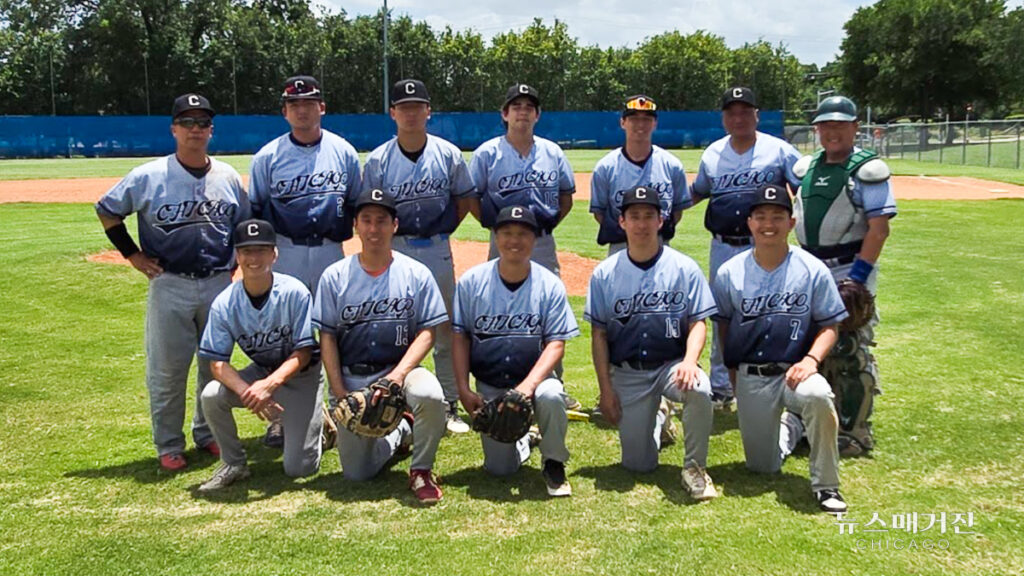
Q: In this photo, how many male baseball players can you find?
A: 12